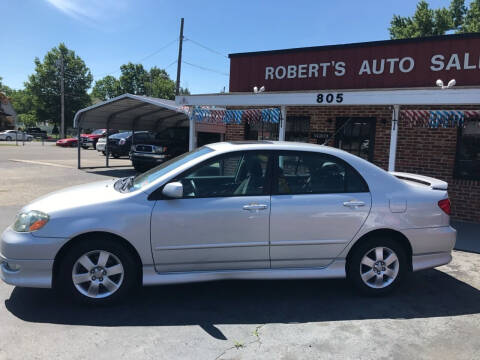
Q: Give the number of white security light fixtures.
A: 2